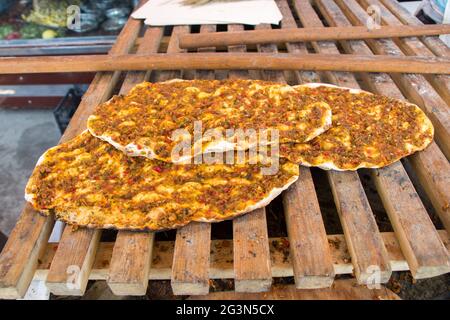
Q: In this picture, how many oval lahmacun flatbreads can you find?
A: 3